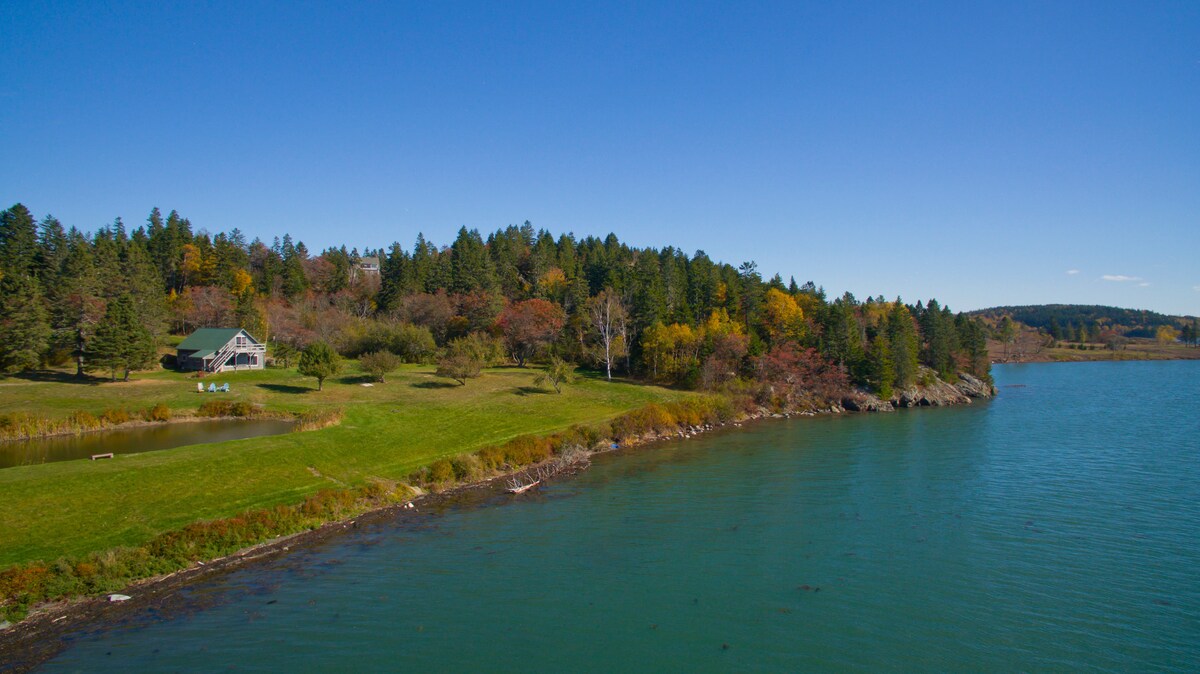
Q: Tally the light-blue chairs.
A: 2